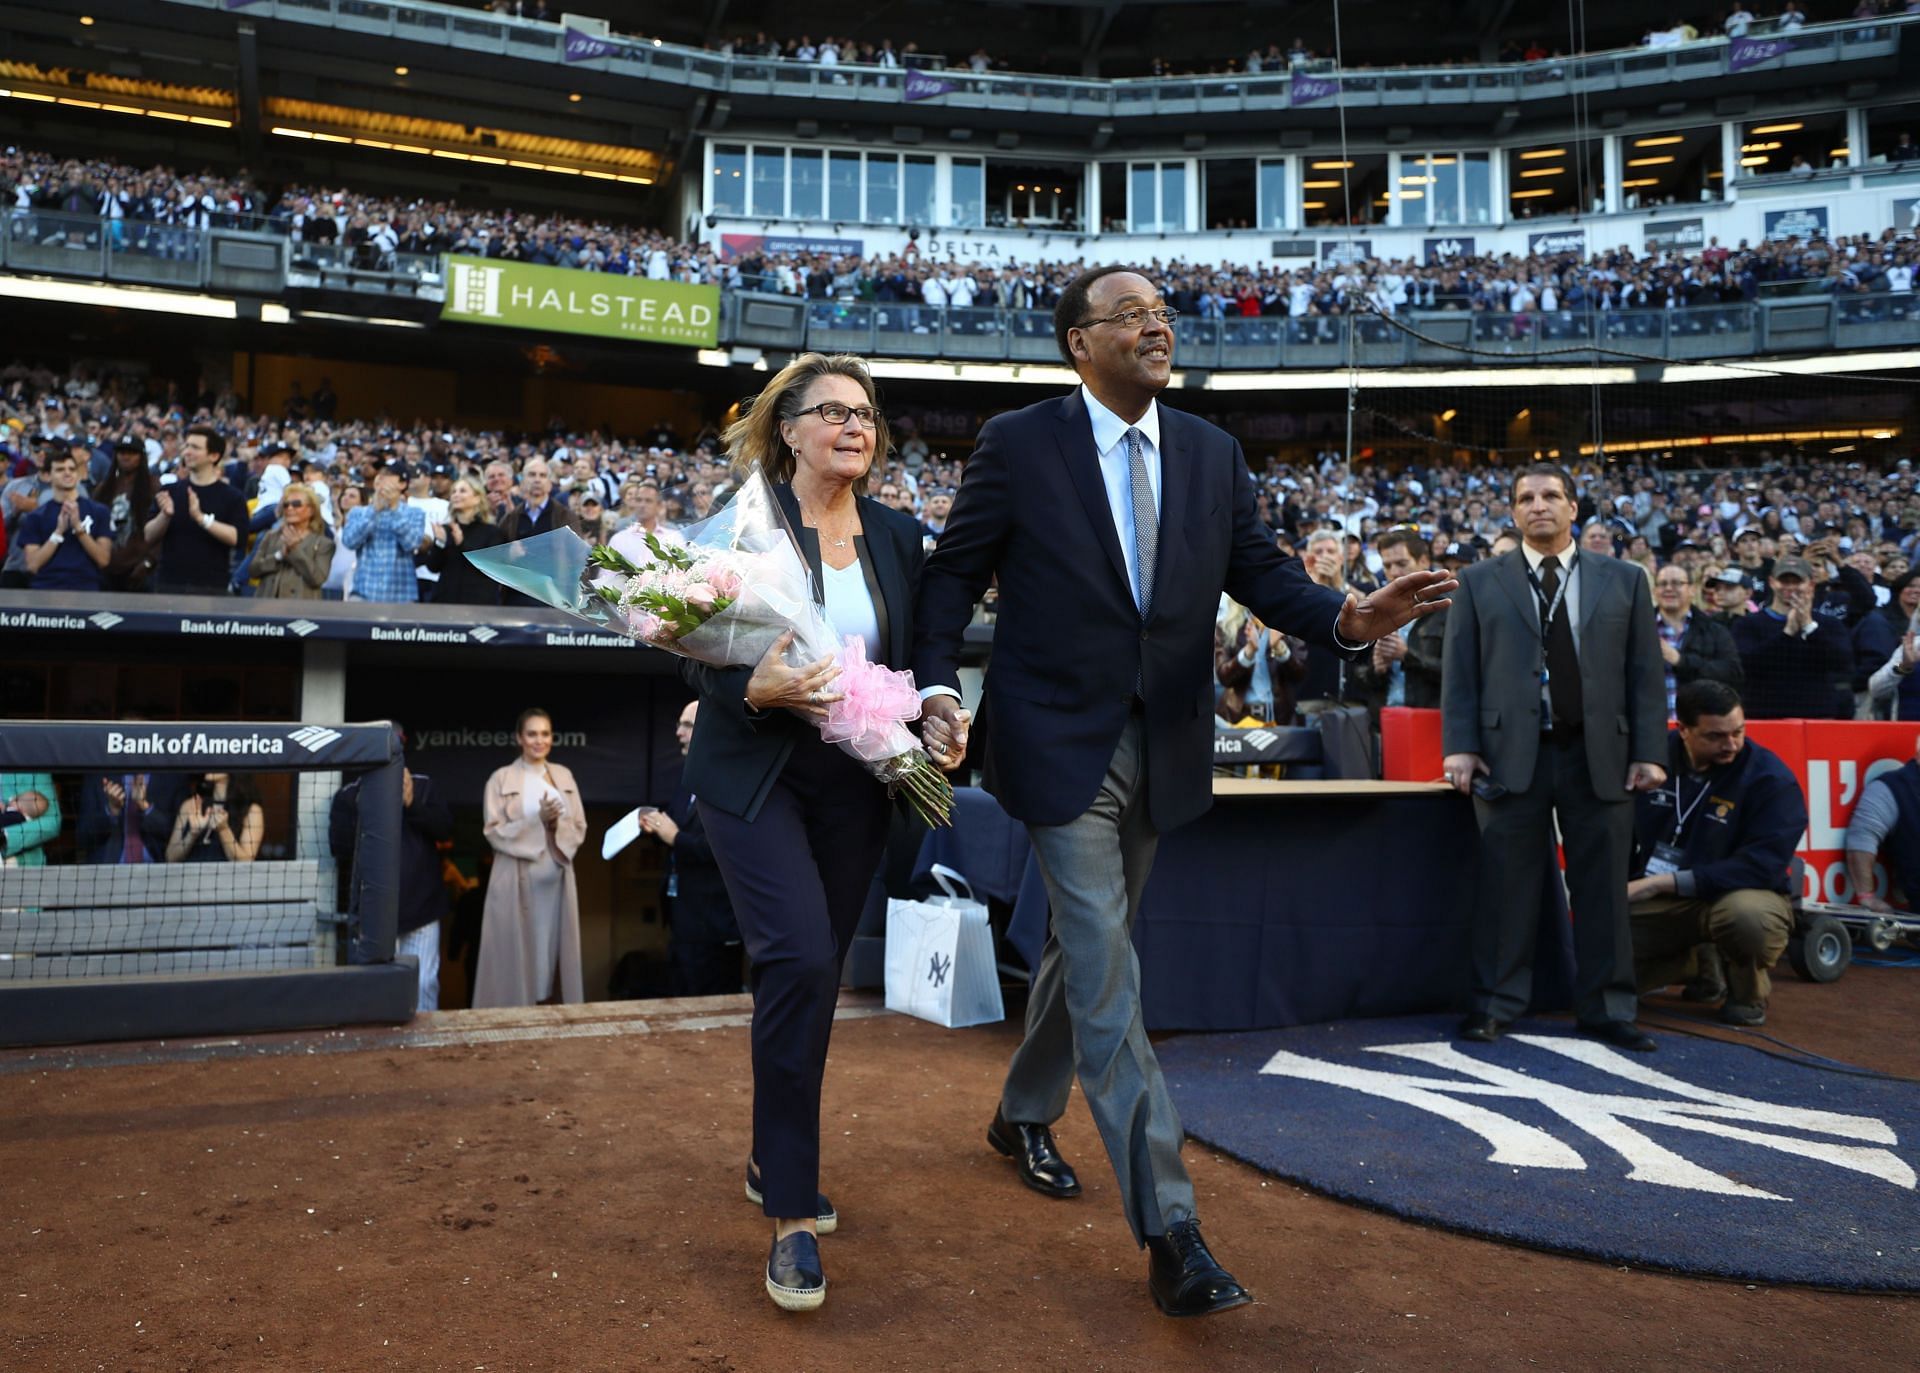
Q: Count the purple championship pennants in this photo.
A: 4